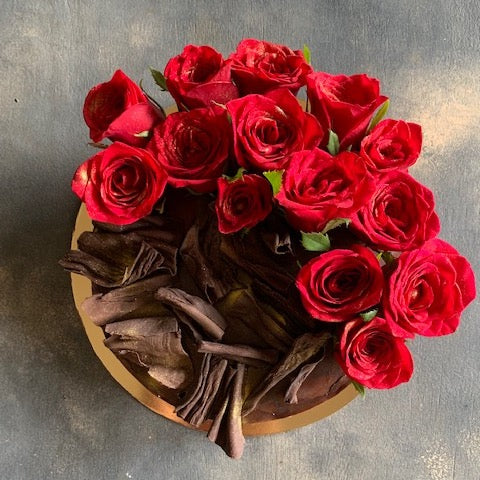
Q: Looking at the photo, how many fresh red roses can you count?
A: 14